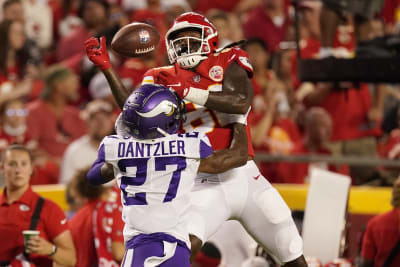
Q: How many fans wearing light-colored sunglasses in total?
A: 1